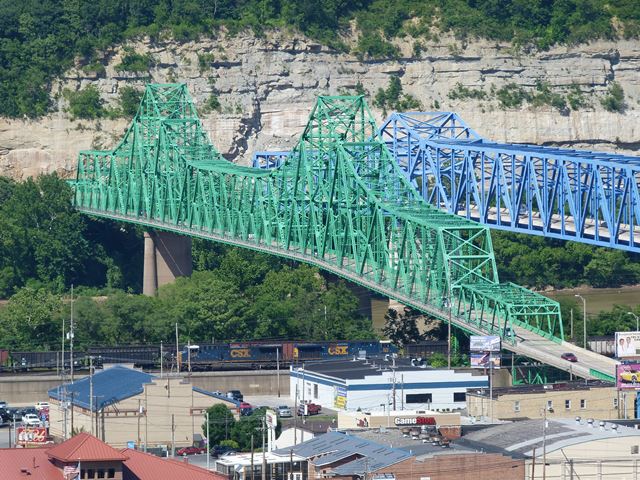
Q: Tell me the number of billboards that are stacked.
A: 4